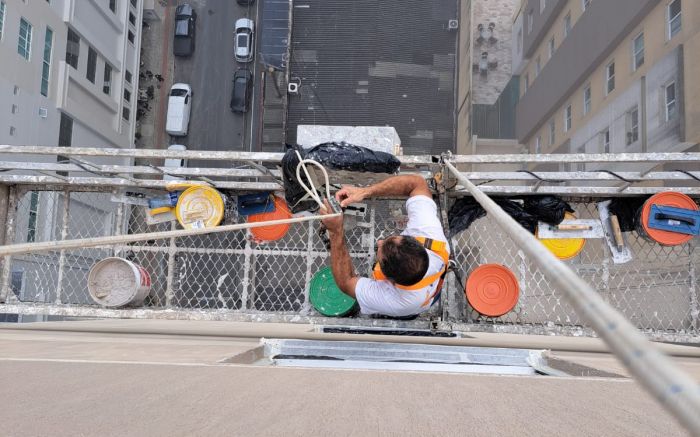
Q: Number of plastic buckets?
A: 7